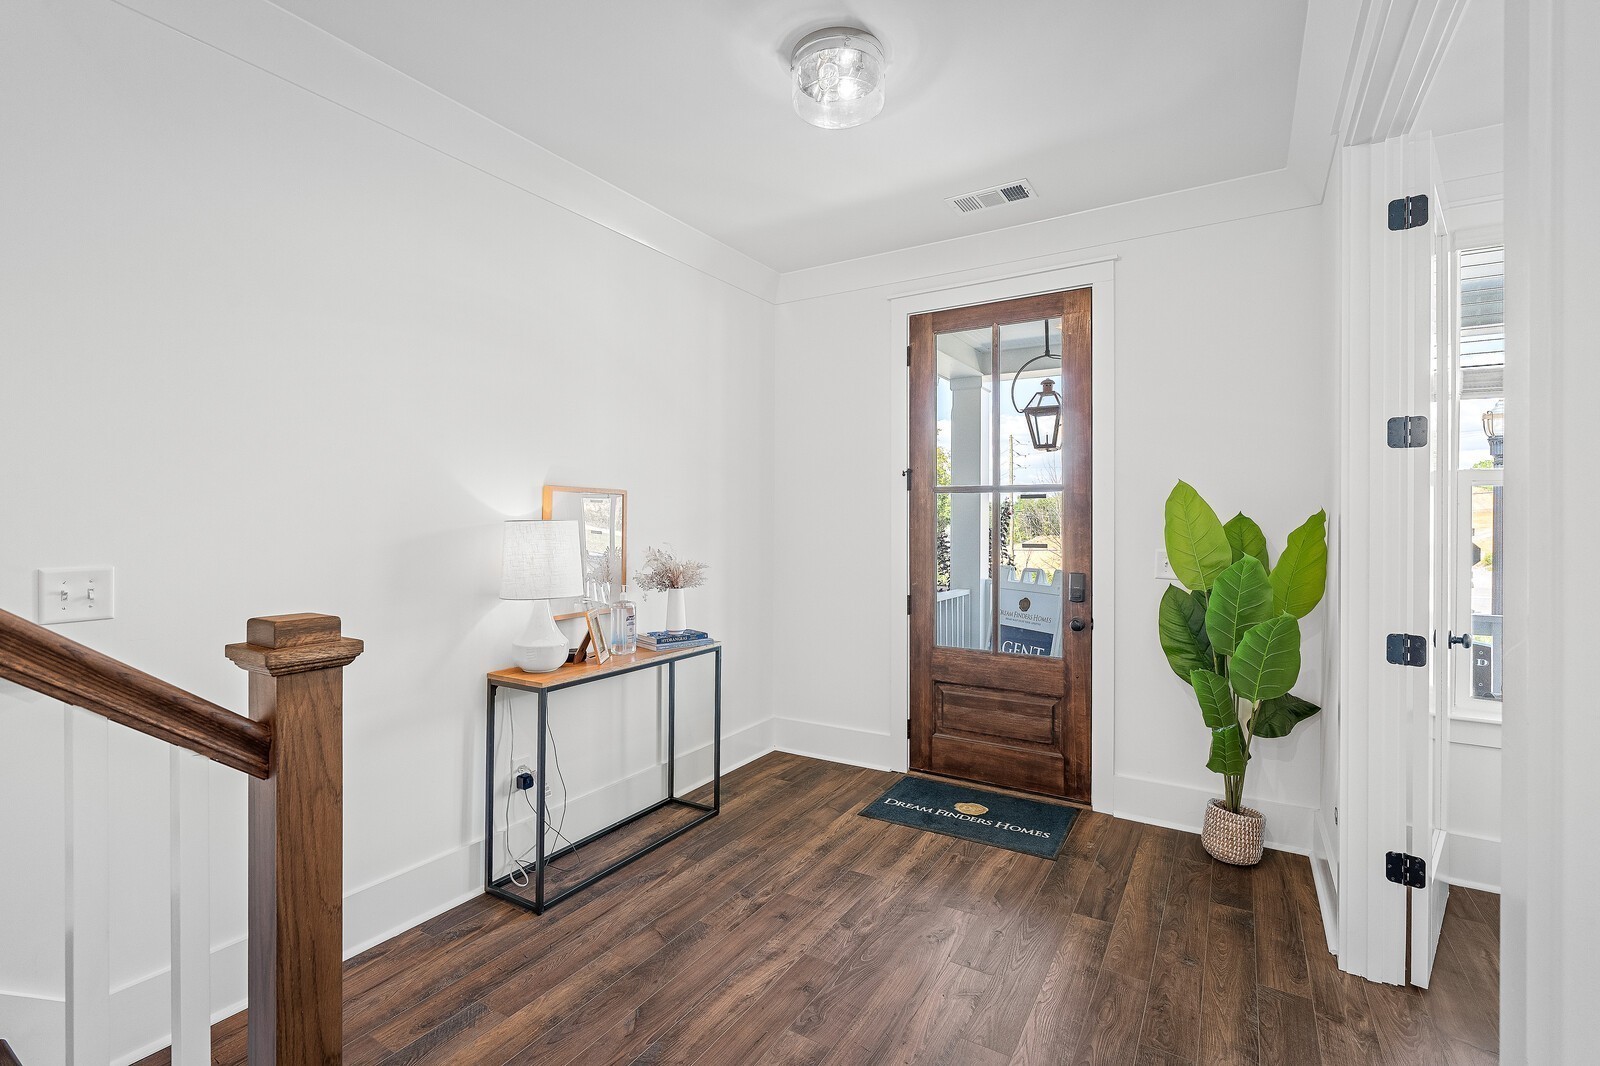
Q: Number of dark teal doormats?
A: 1